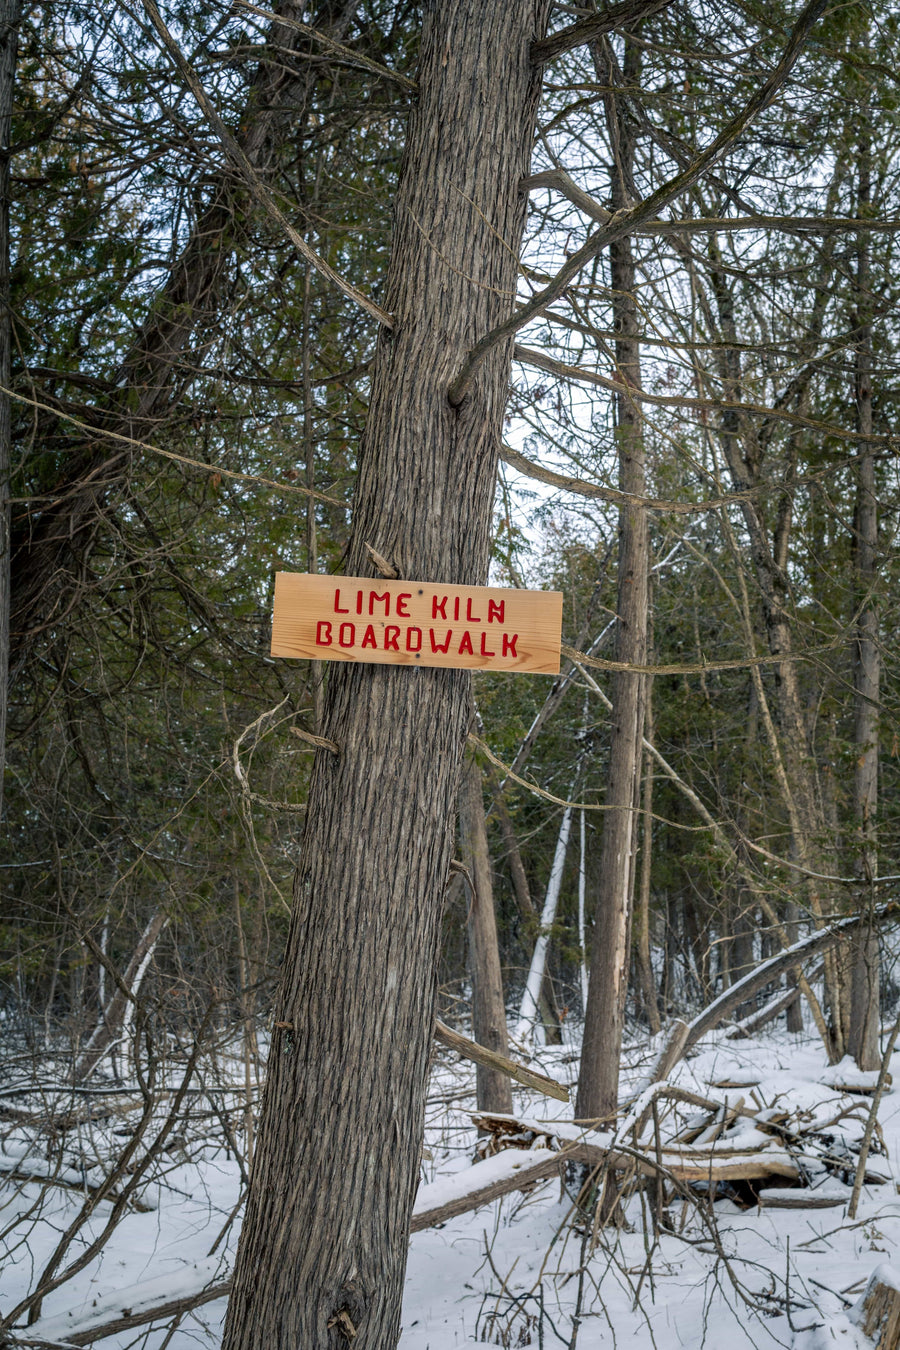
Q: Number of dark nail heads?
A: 2